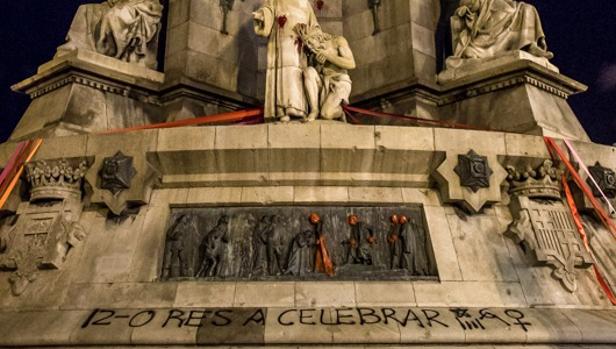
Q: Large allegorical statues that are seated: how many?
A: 2